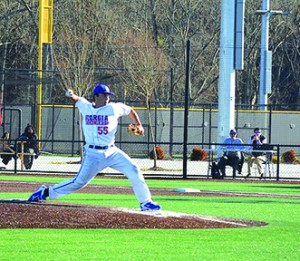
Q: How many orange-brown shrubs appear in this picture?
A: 3